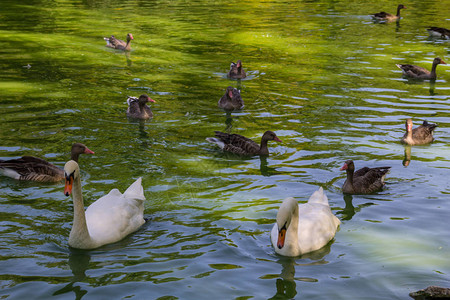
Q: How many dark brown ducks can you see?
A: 11